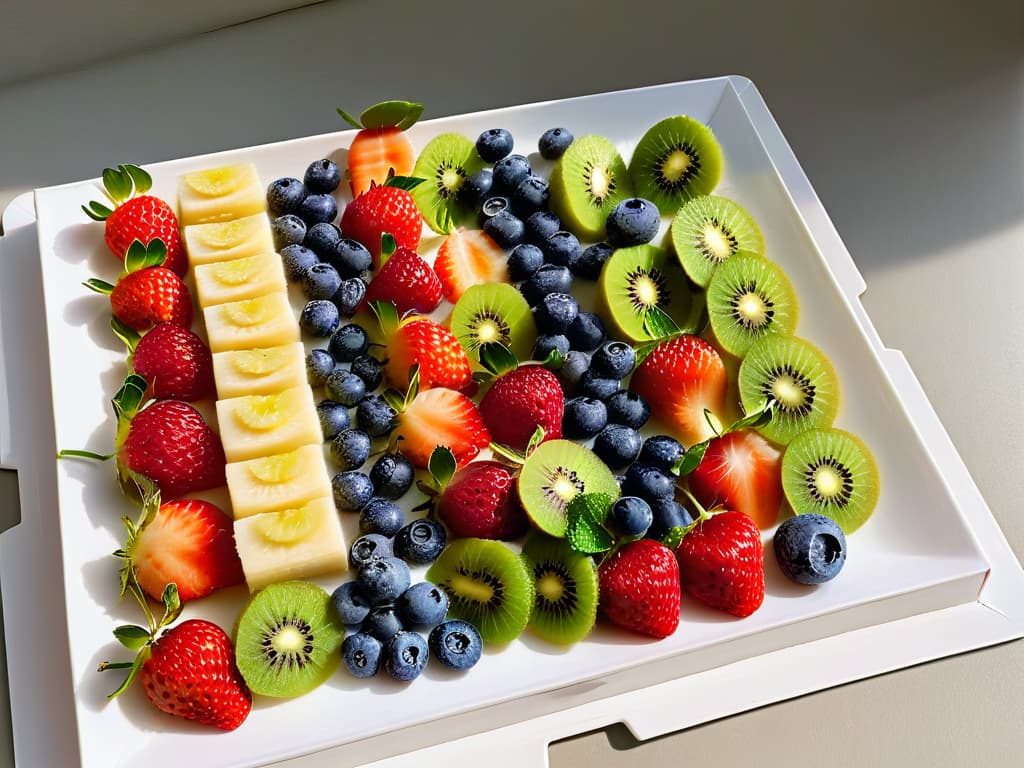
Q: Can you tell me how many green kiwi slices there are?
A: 13